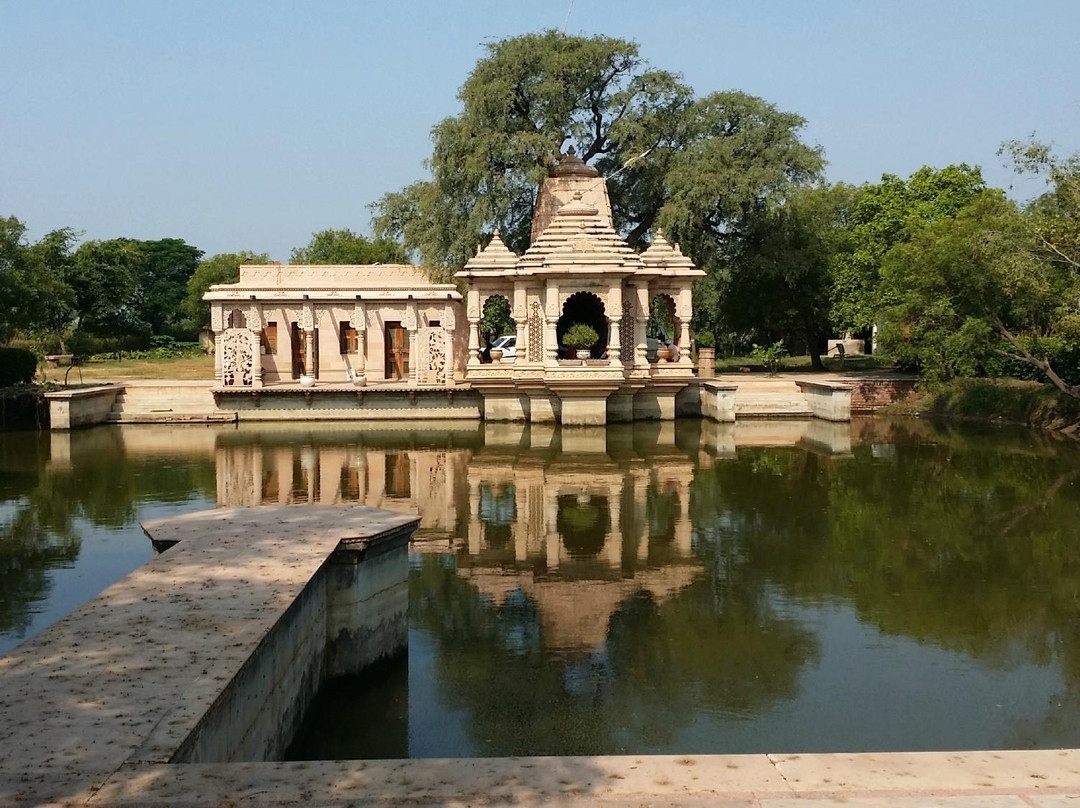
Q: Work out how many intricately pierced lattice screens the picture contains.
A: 4